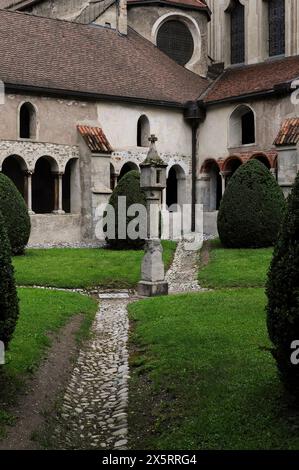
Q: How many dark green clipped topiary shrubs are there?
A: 5